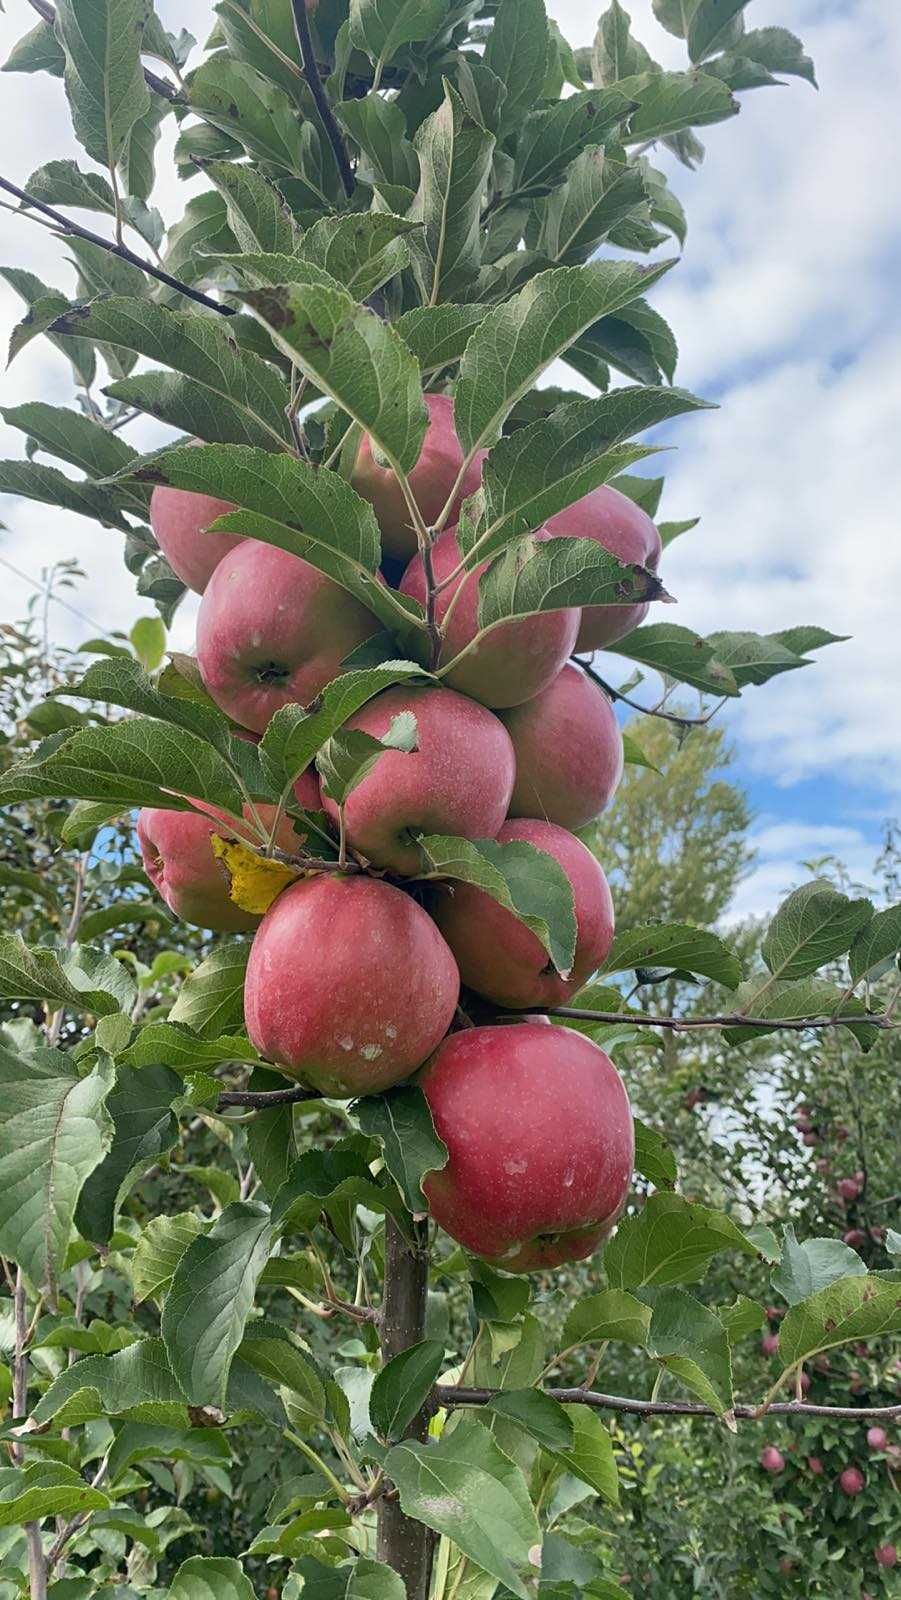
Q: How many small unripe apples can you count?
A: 0